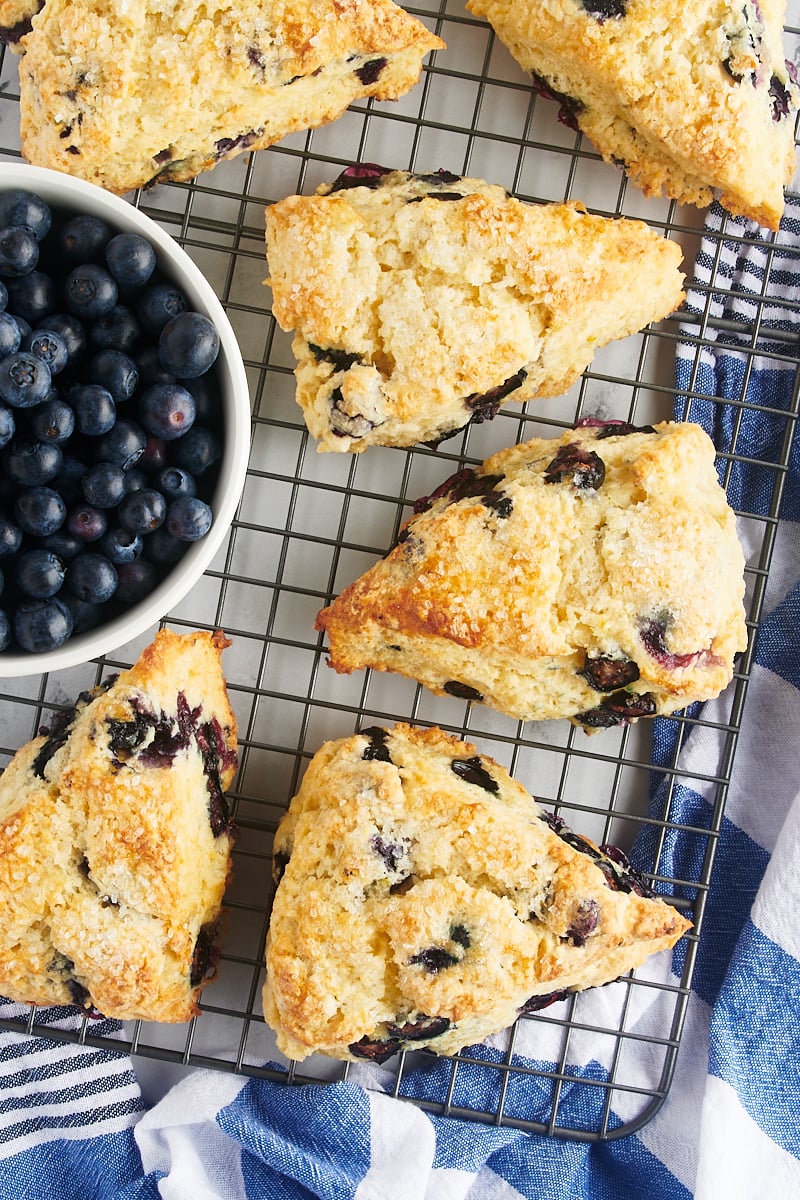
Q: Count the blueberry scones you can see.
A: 6